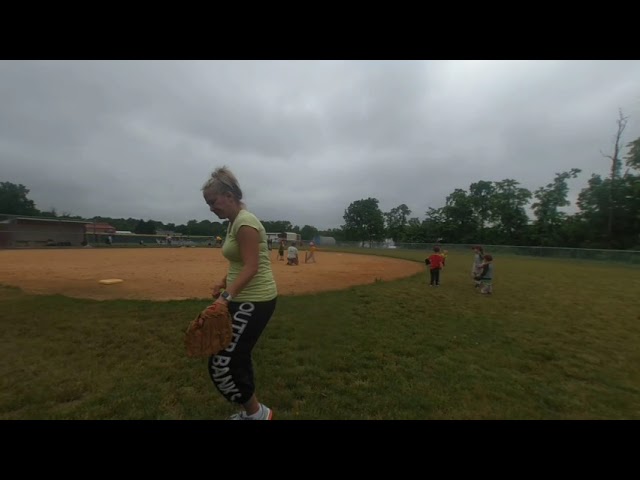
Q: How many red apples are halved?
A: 0